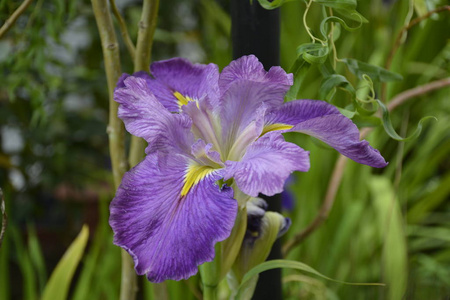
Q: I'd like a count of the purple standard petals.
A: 3